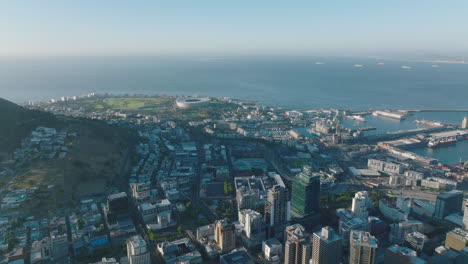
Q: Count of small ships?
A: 5